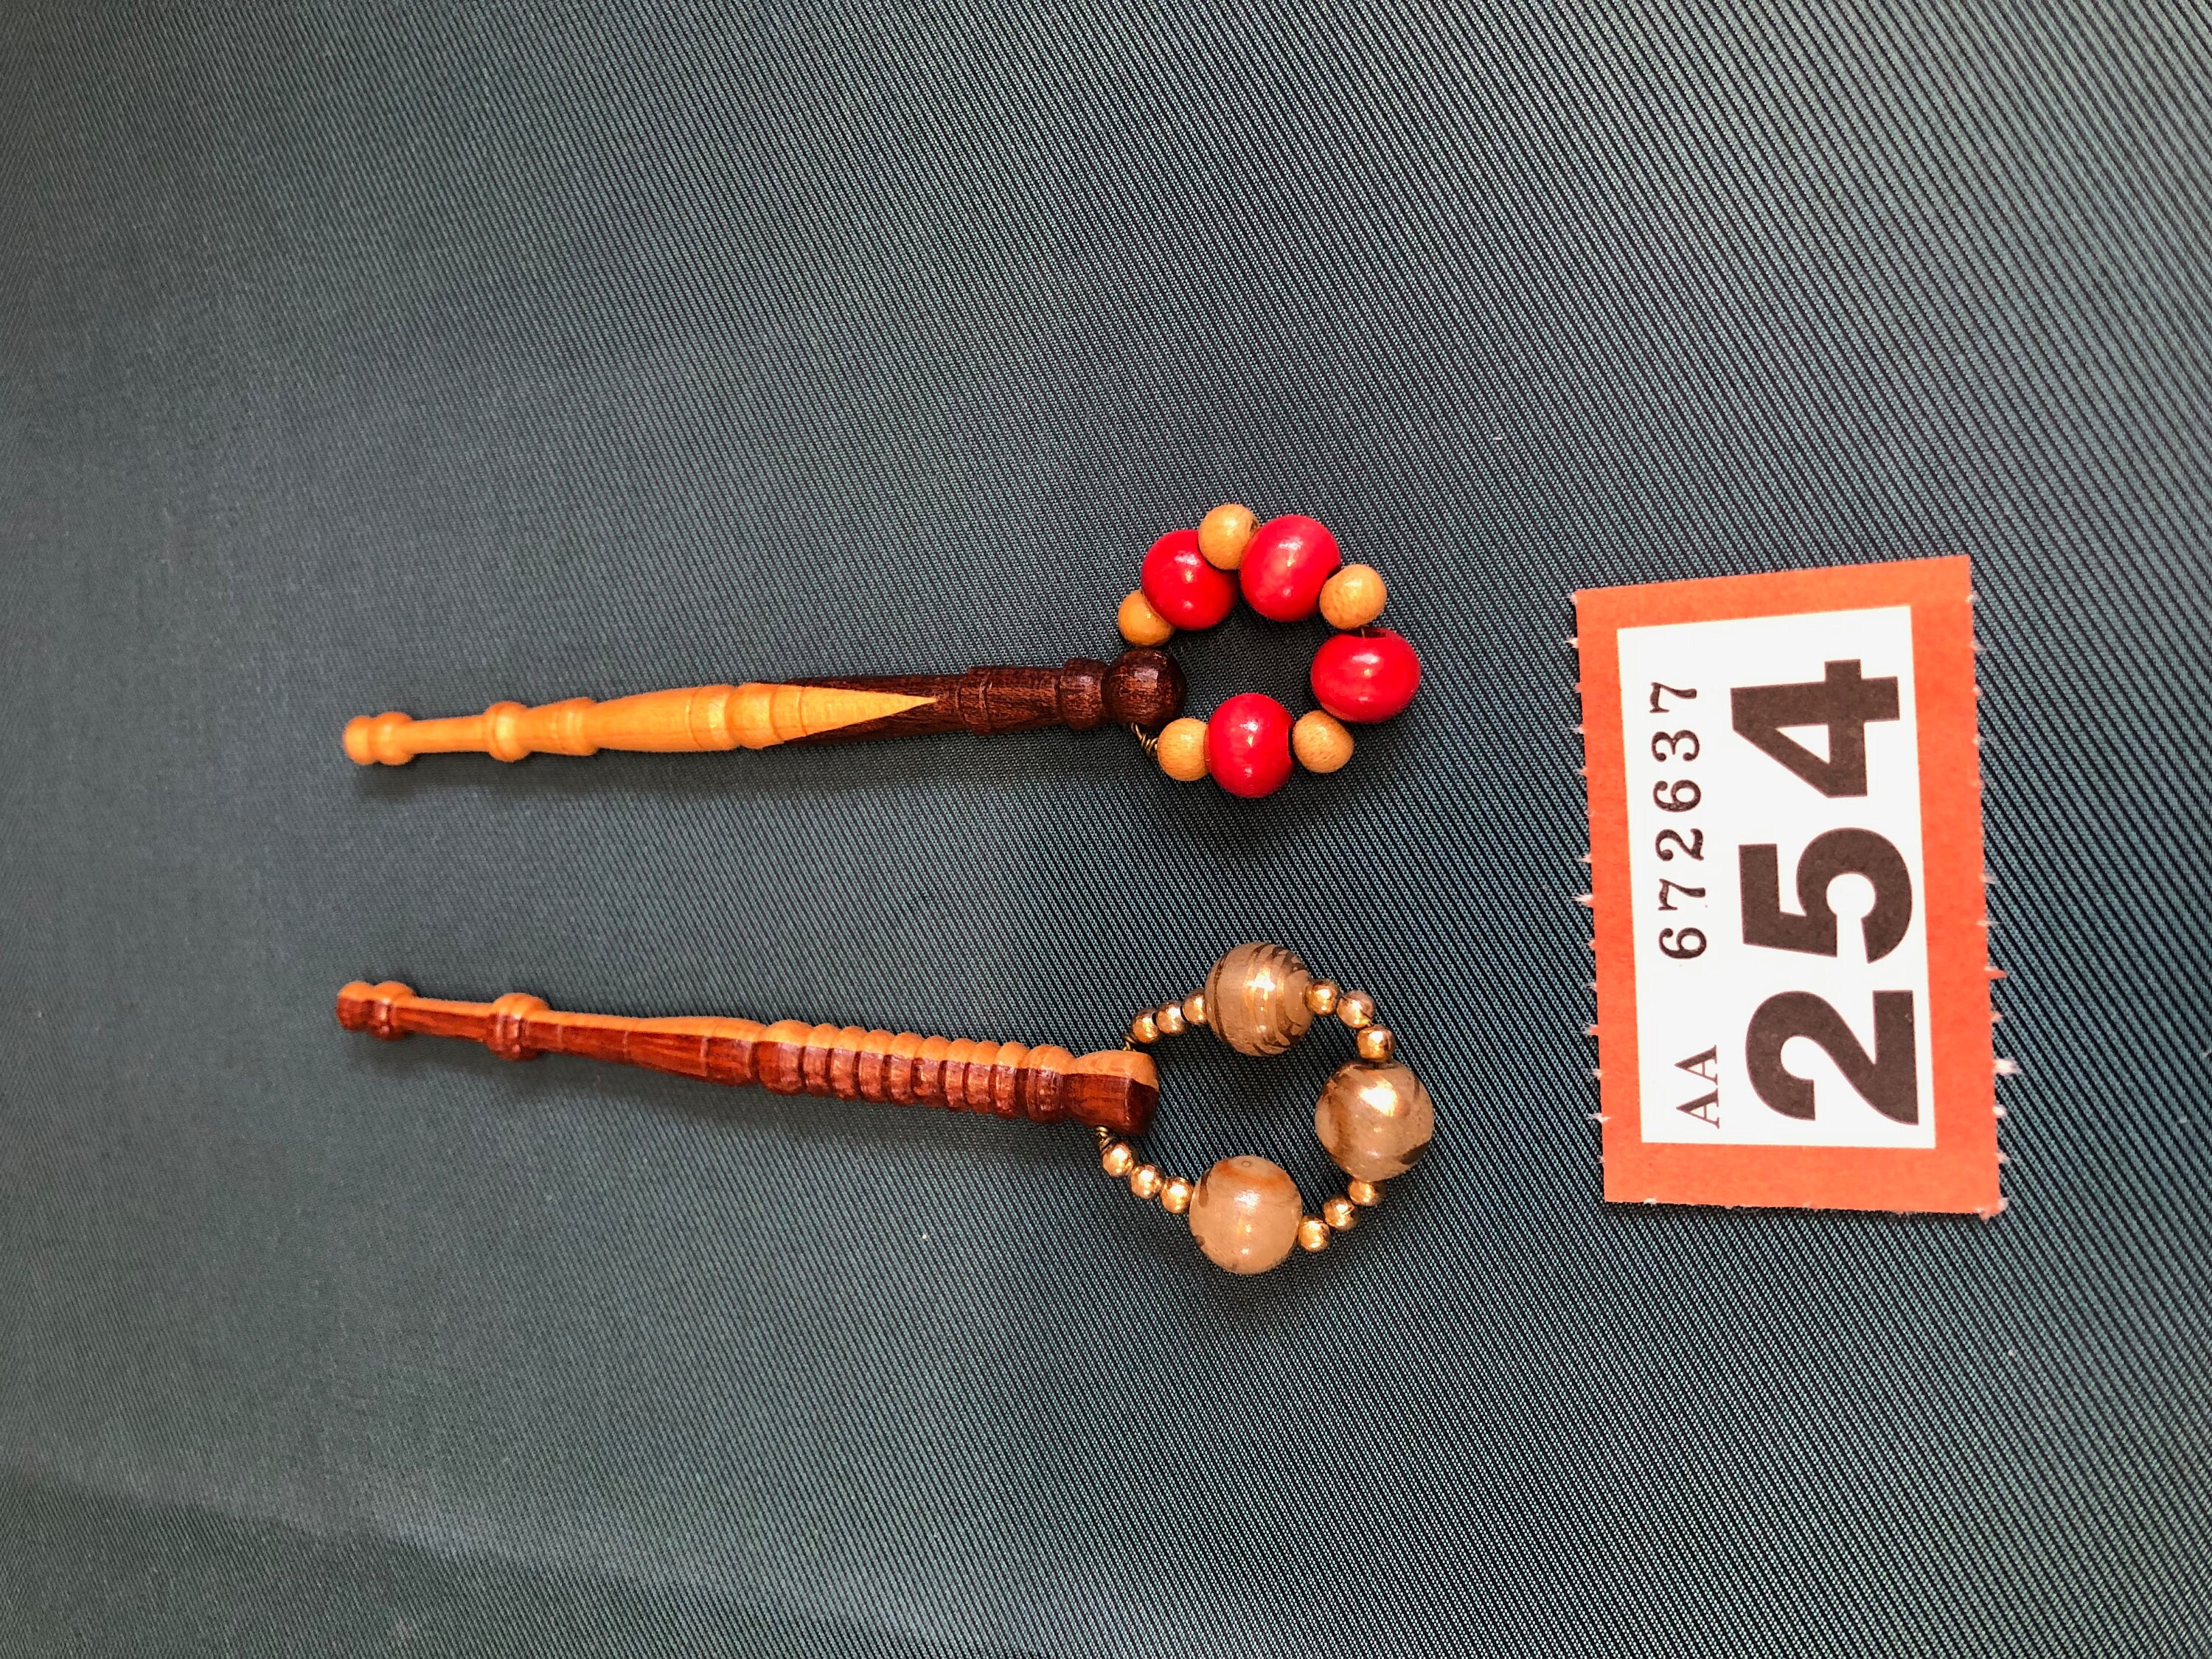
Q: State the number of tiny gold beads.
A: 12